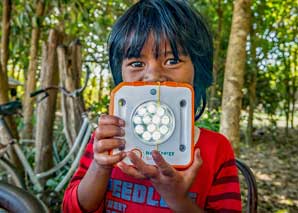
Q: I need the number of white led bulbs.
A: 12